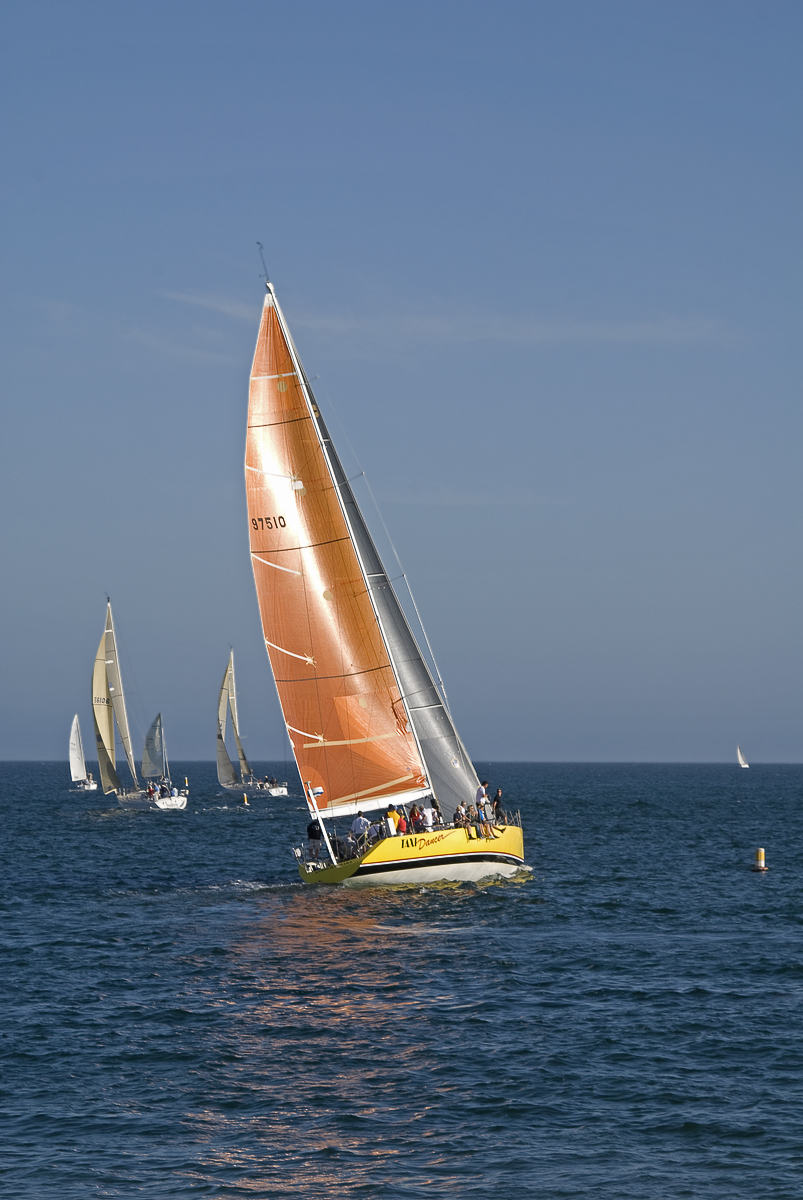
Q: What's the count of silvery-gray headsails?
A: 1